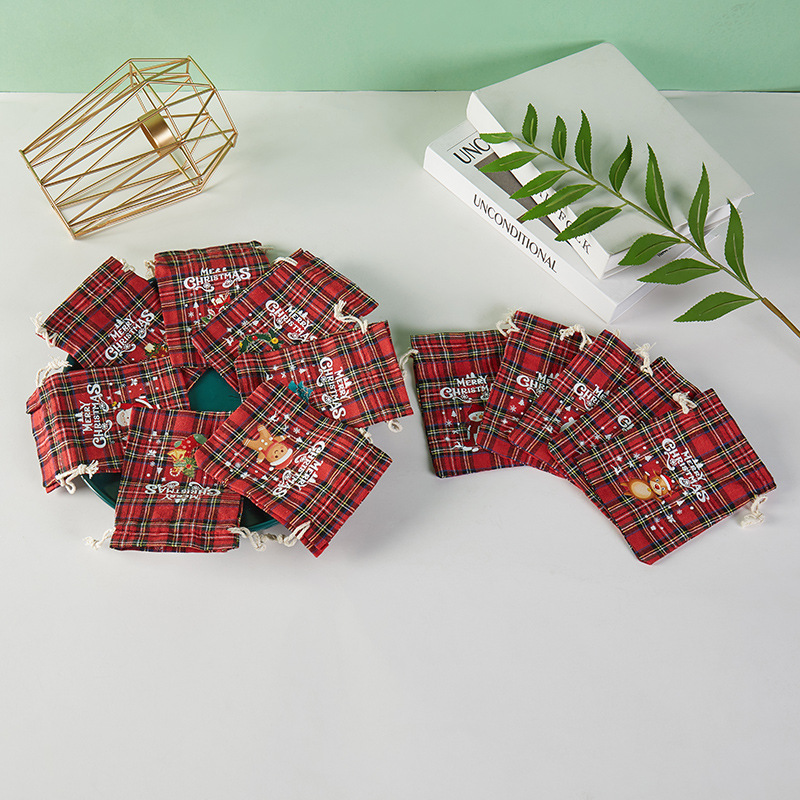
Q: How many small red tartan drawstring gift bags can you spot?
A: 12